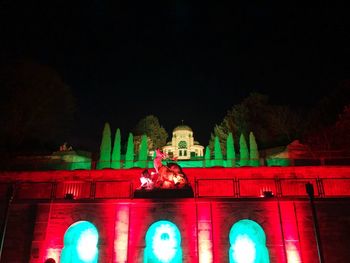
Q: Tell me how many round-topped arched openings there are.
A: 3